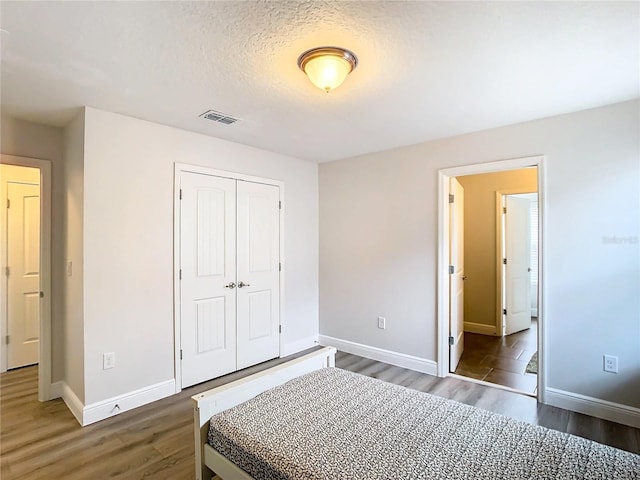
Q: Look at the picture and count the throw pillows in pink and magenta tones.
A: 0